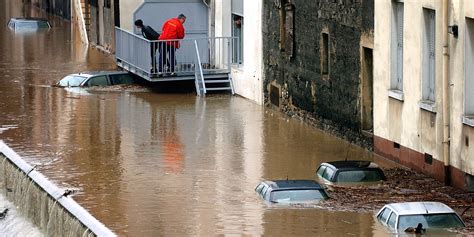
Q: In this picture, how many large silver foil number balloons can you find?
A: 0